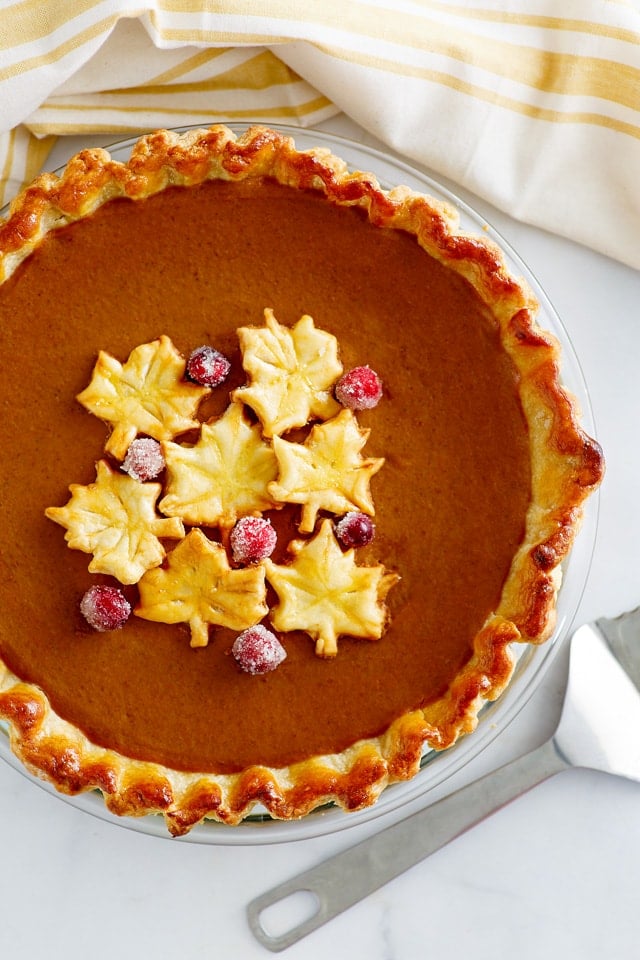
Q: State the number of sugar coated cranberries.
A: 7